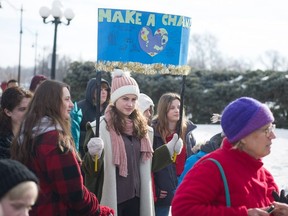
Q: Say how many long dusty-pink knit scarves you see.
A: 1